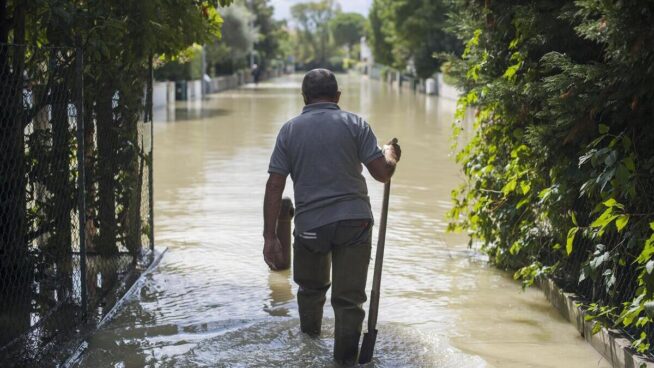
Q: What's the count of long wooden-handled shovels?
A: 1